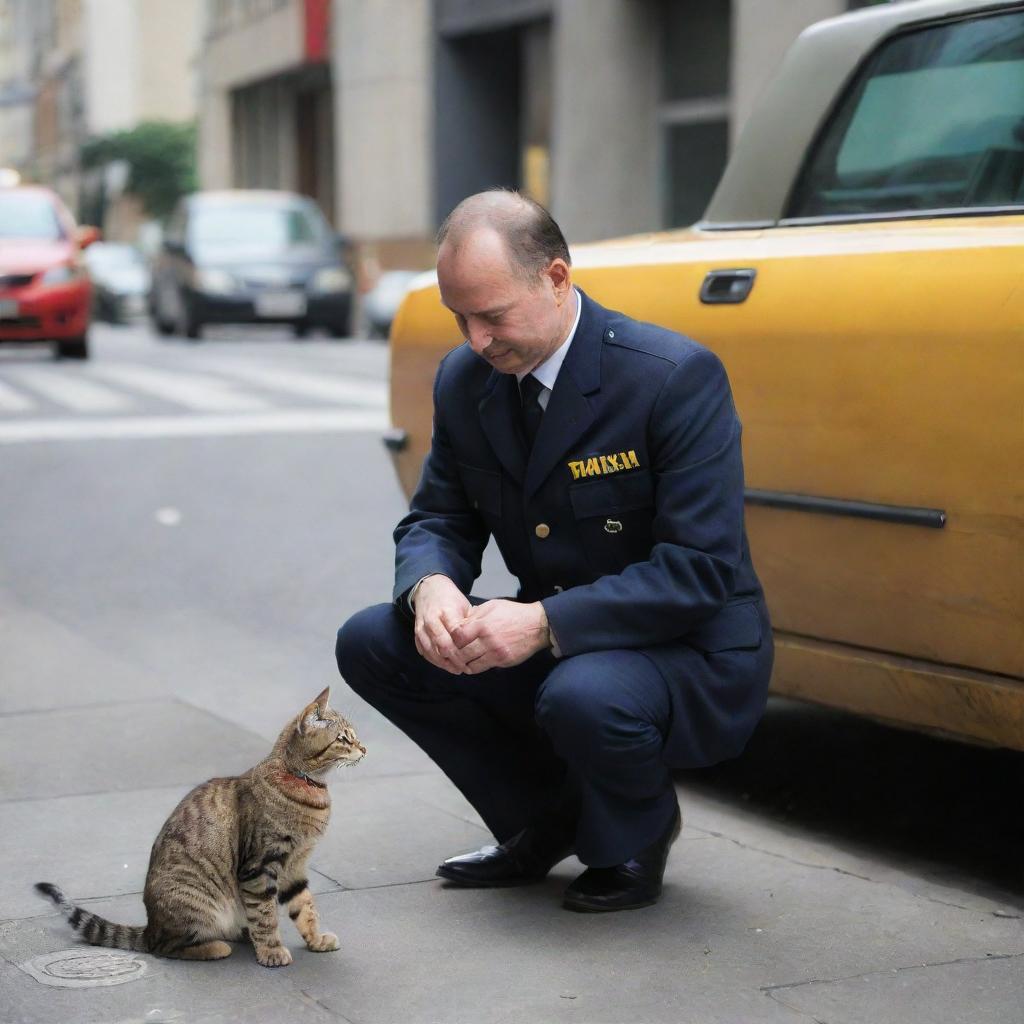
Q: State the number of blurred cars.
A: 4